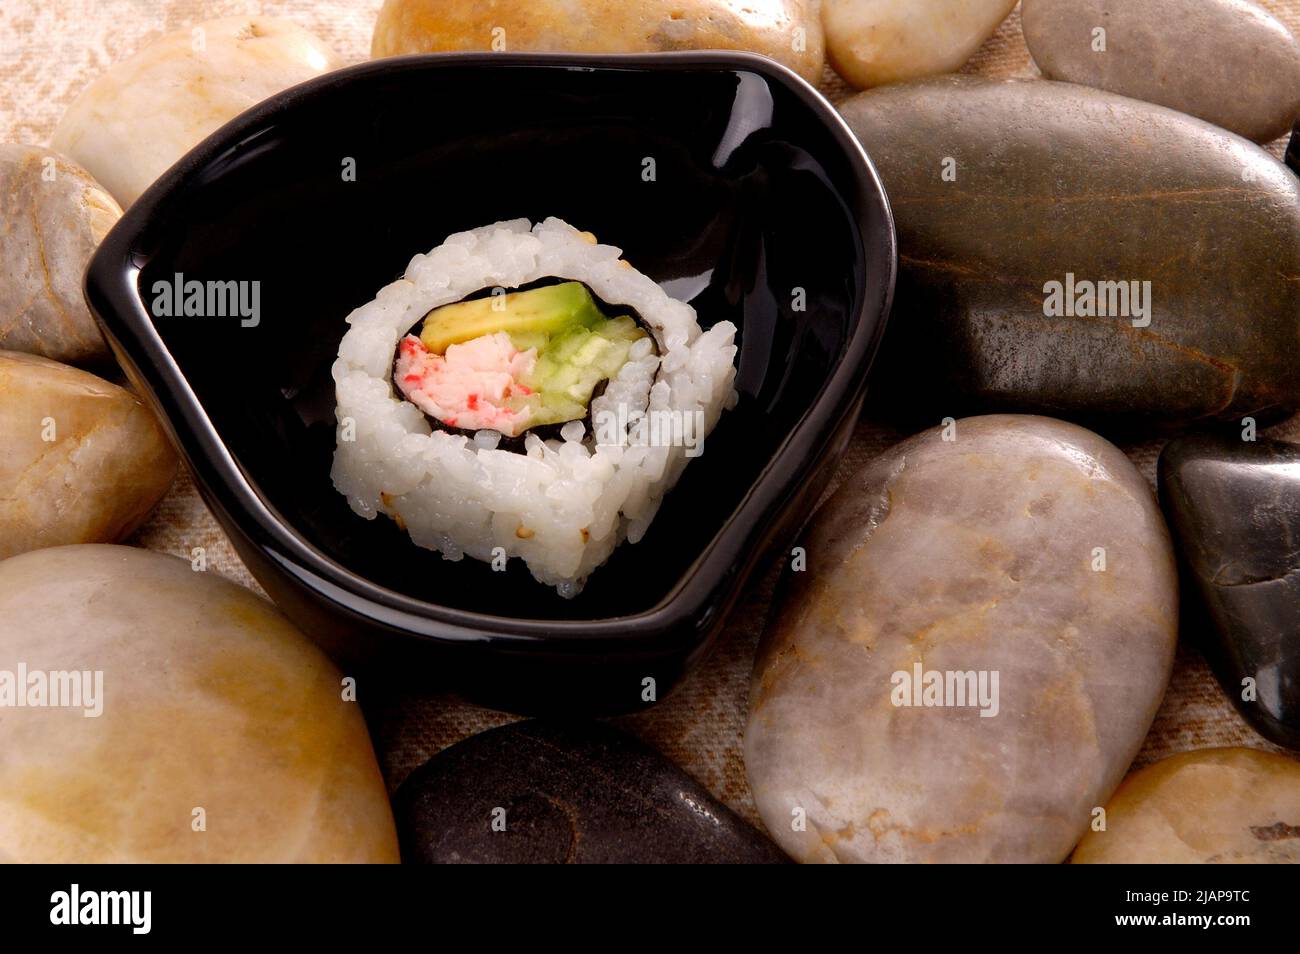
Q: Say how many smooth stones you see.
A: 13